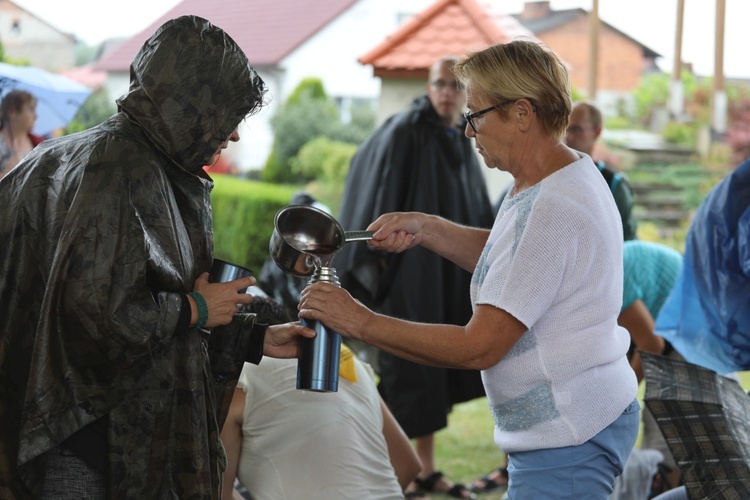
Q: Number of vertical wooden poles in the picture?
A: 3